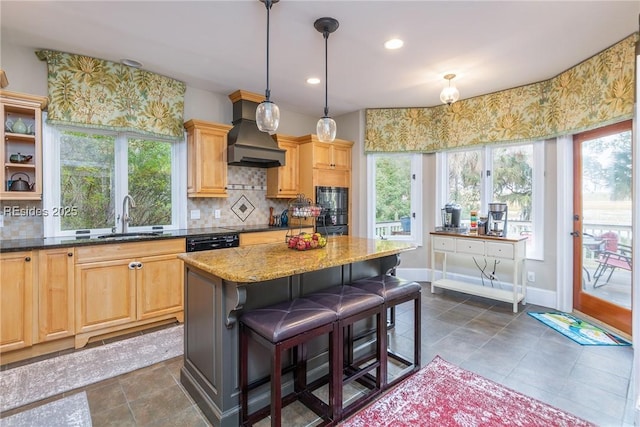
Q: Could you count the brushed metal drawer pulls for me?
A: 3